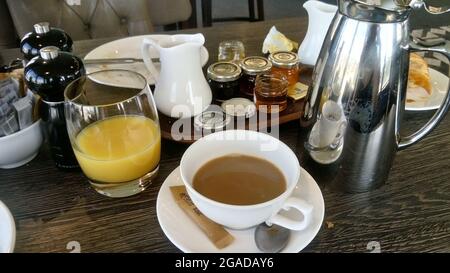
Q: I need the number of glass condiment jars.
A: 5